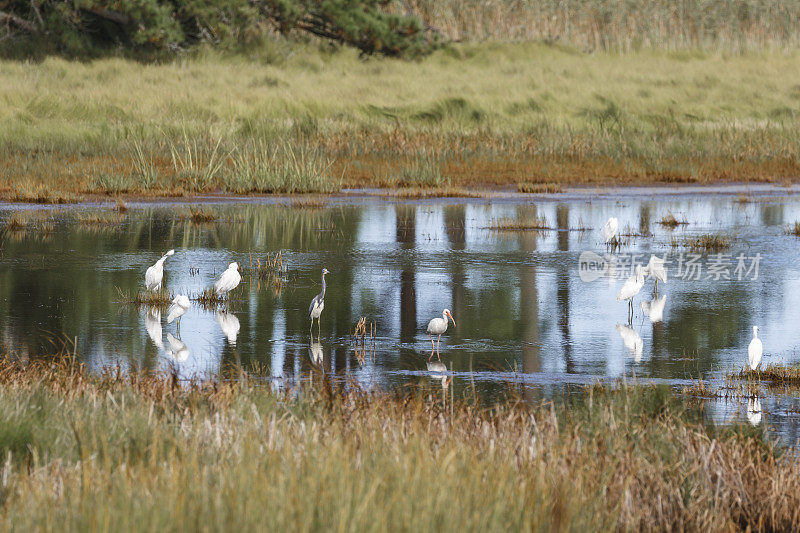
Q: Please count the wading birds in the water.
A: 9